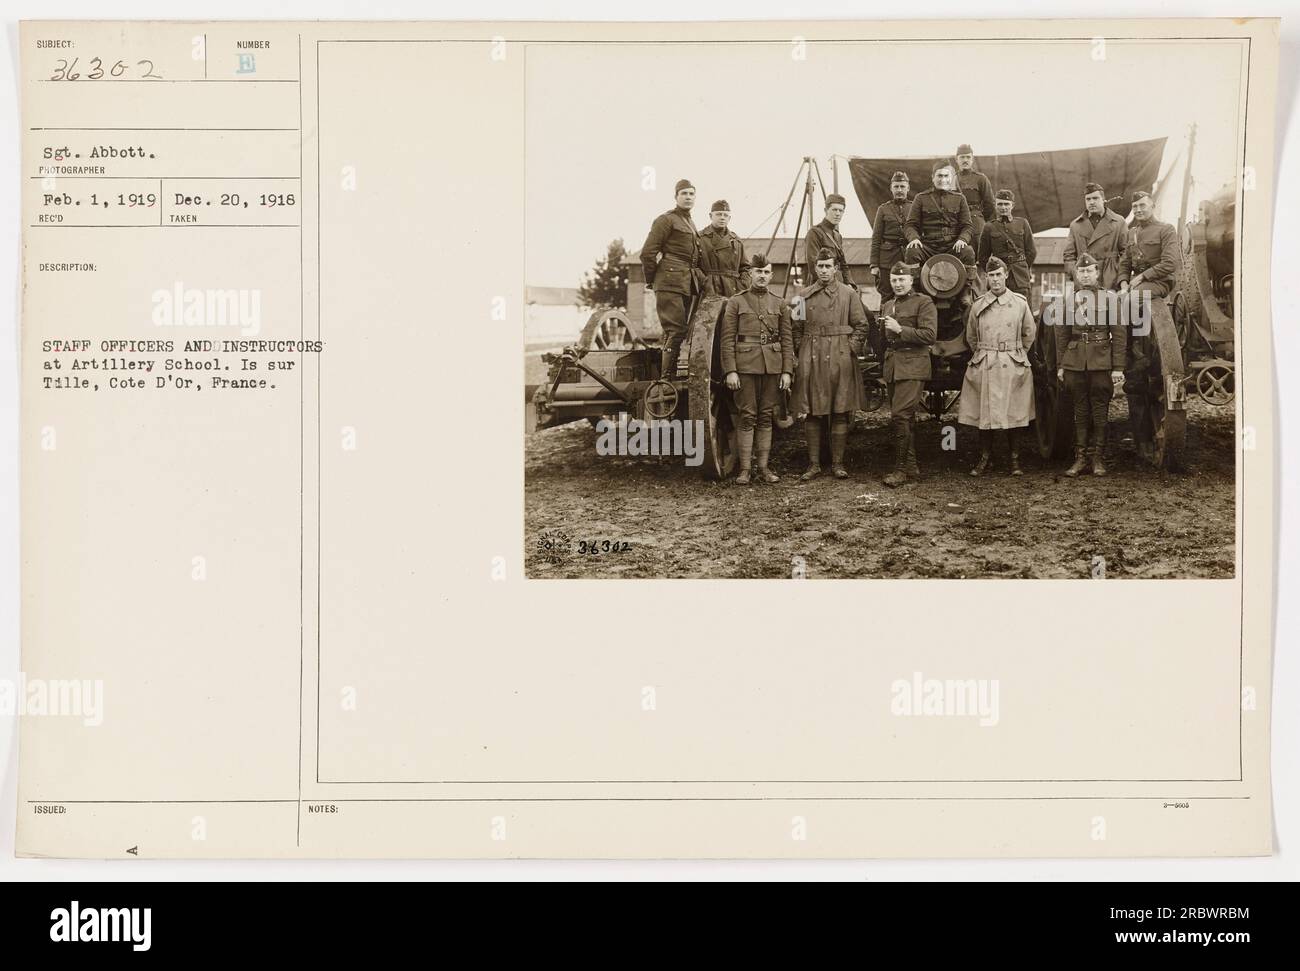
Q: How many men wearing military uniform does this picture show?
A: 14